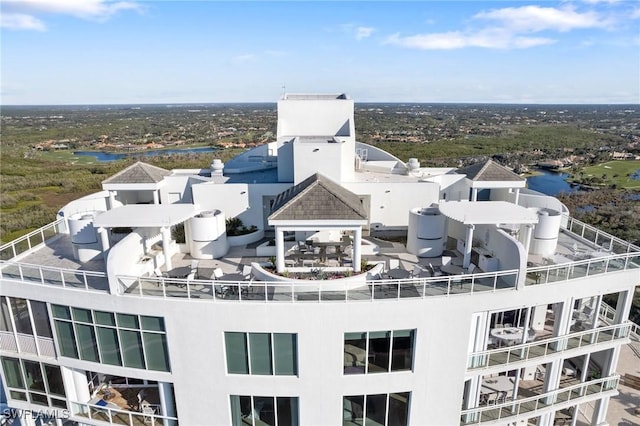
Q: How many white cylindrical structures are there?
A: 4